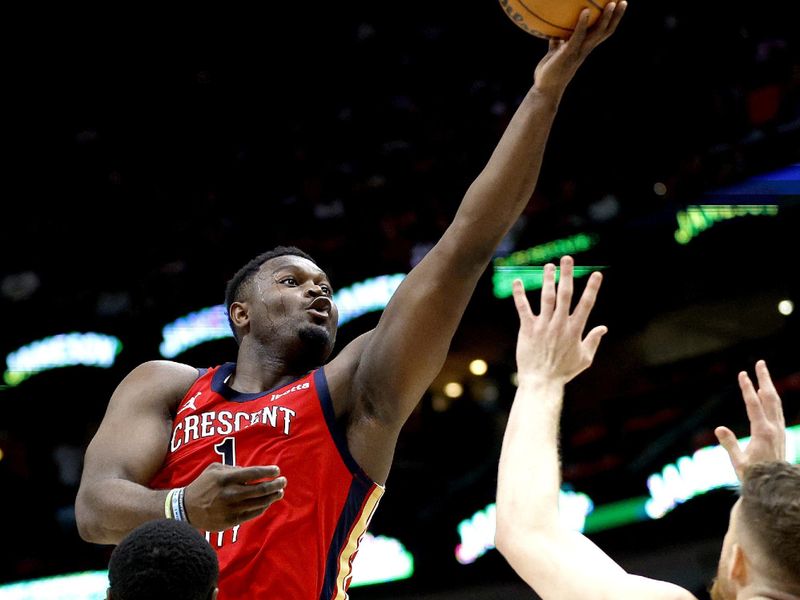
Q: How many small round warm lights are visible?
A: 3